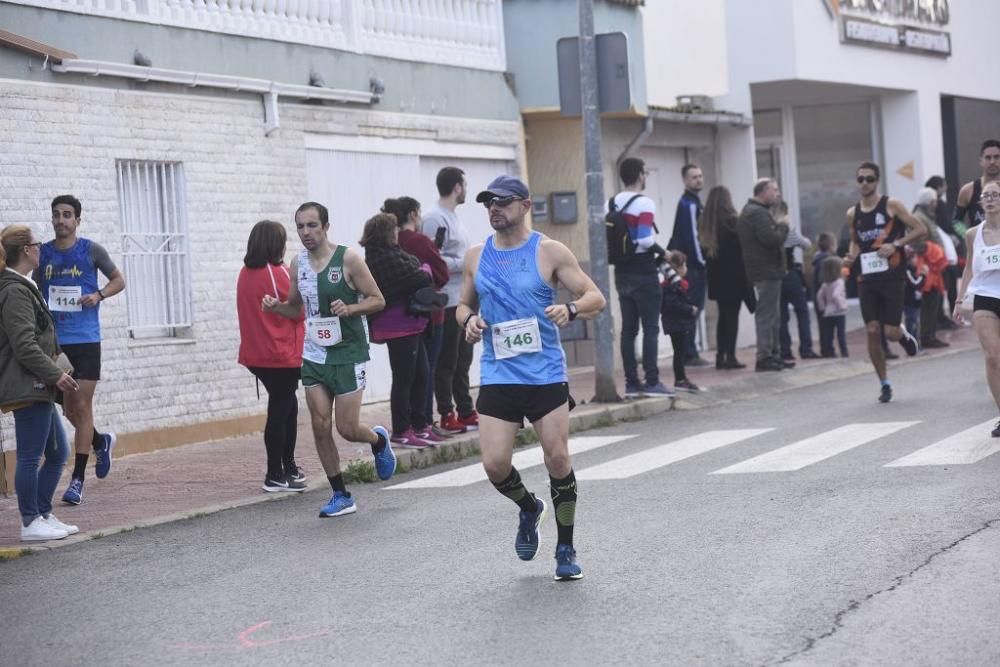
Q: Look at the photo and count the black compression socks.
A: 2